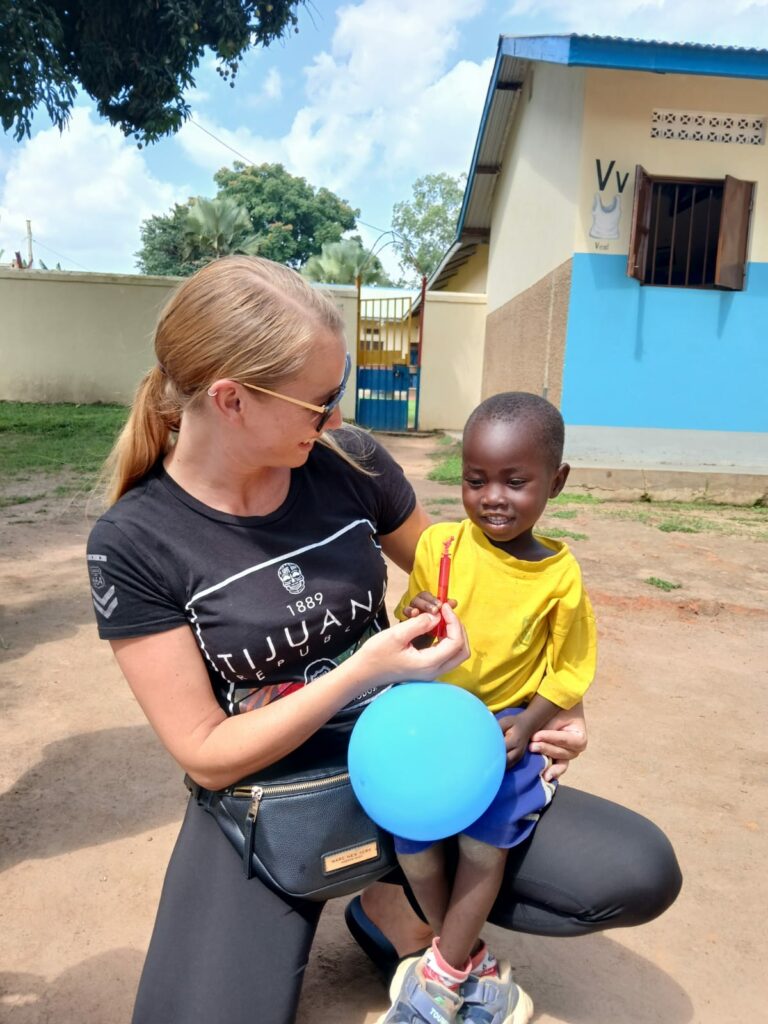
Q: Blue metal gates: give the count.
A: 1